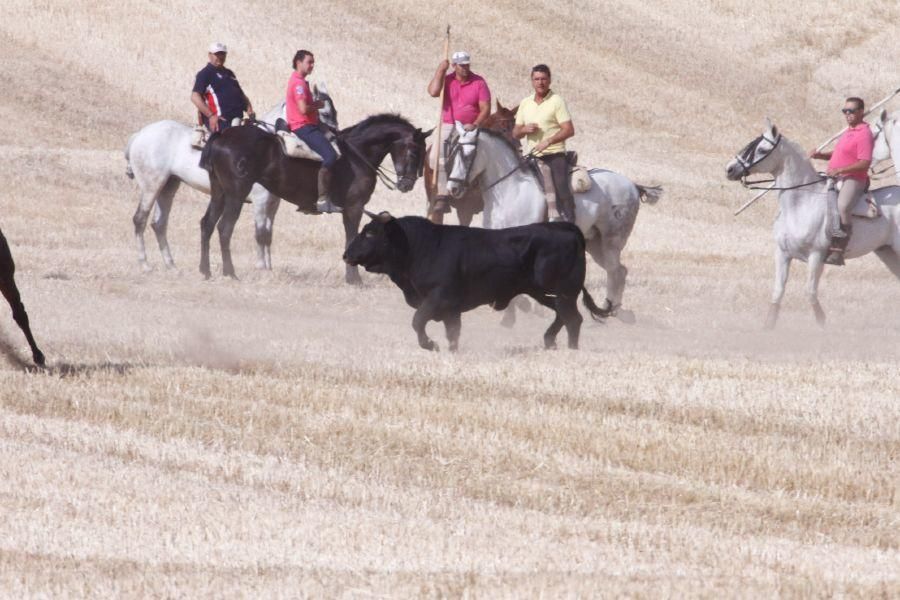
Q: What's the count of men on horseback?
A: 5